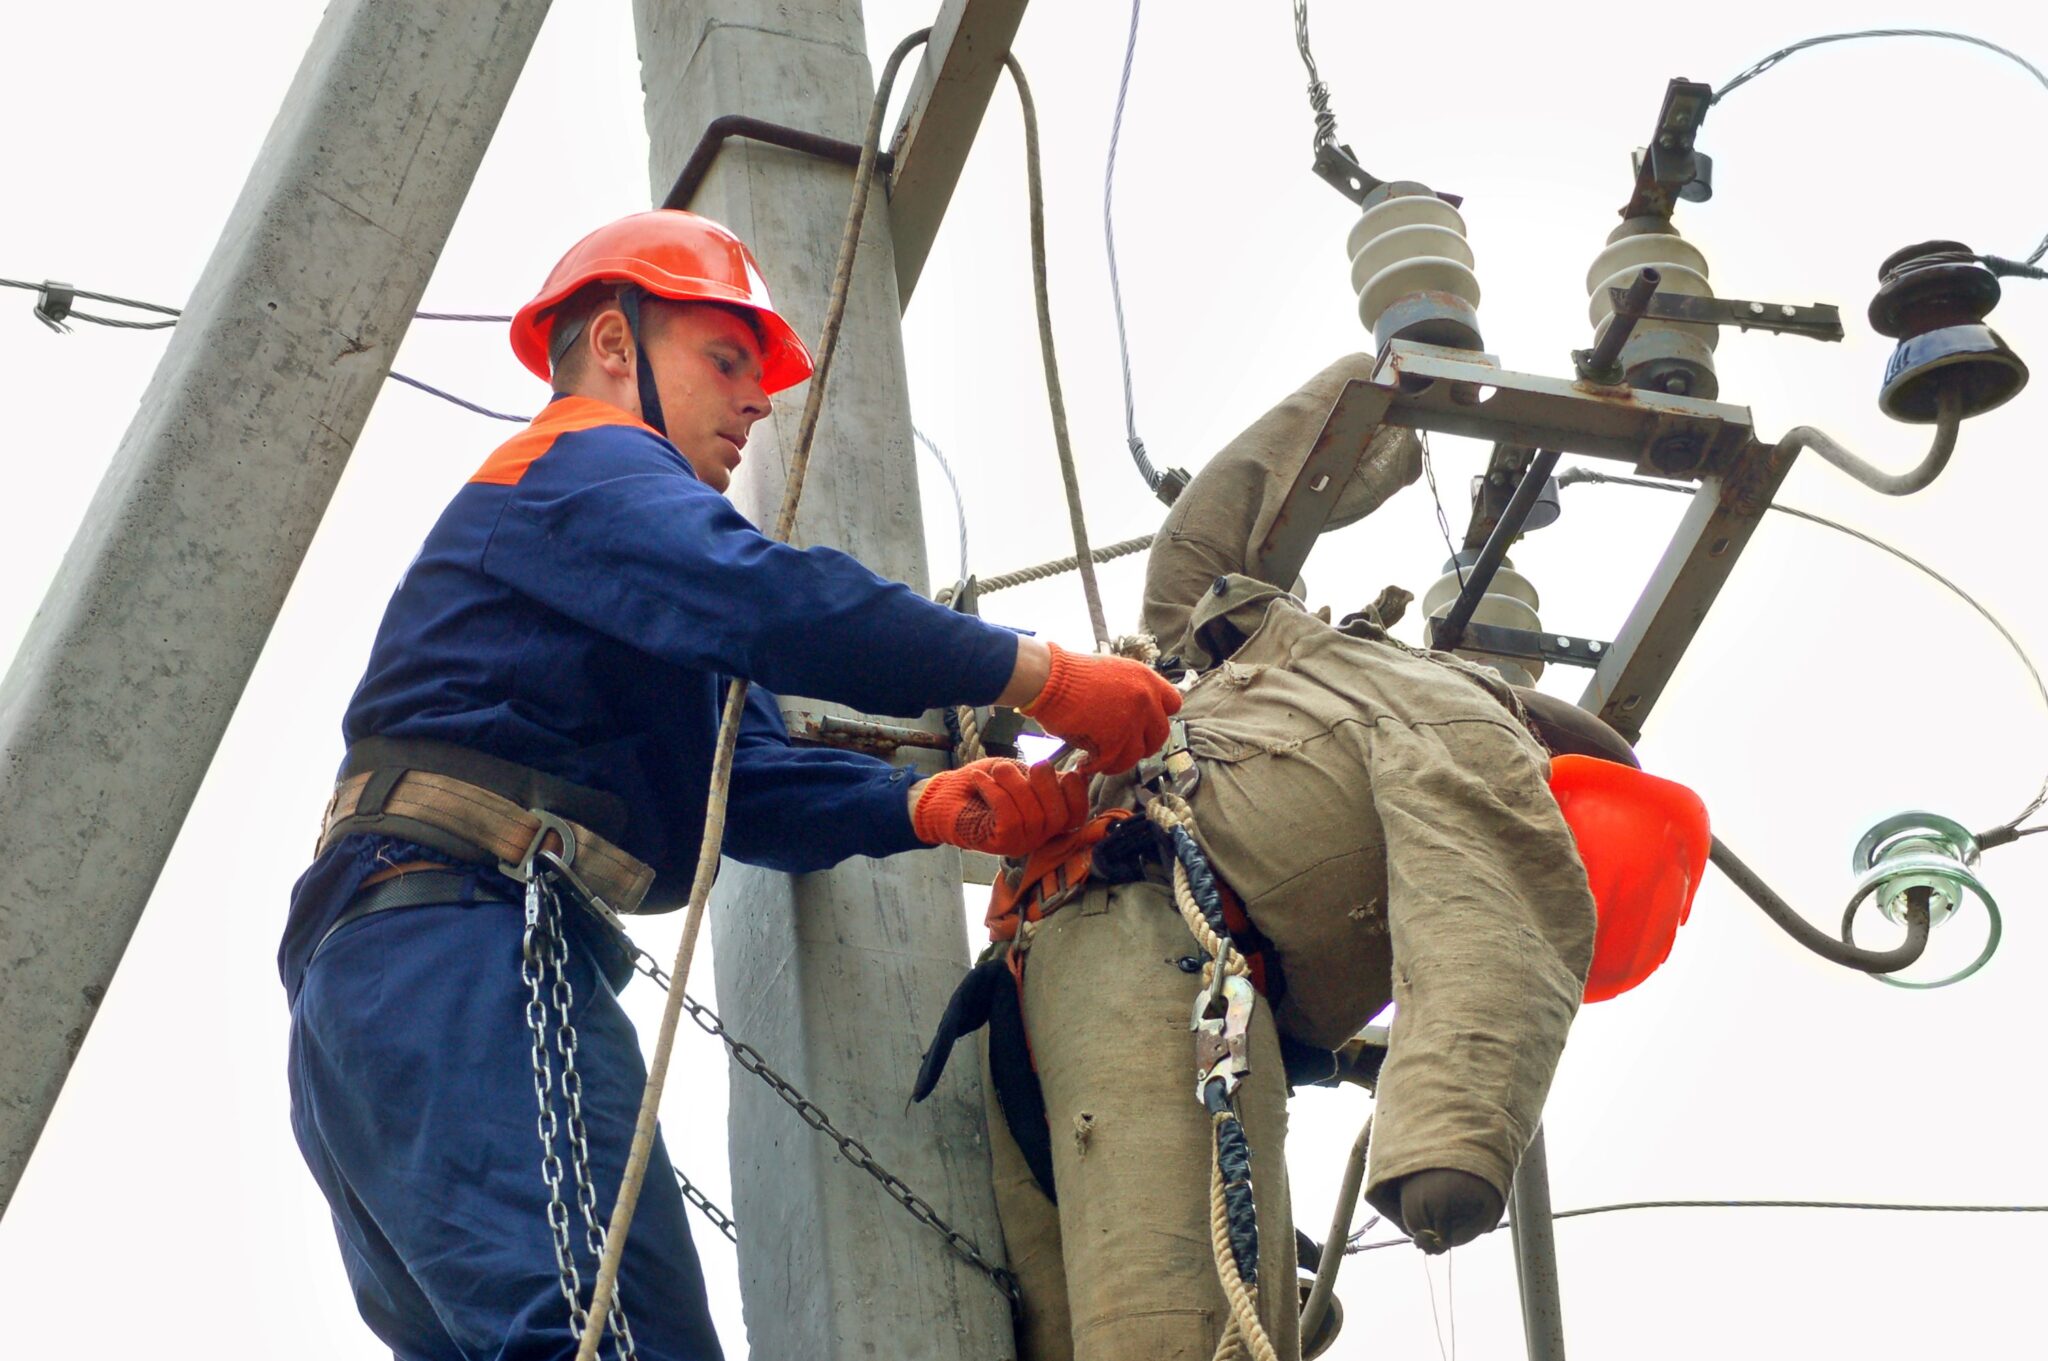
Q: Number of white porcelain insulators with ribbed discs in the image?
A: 3